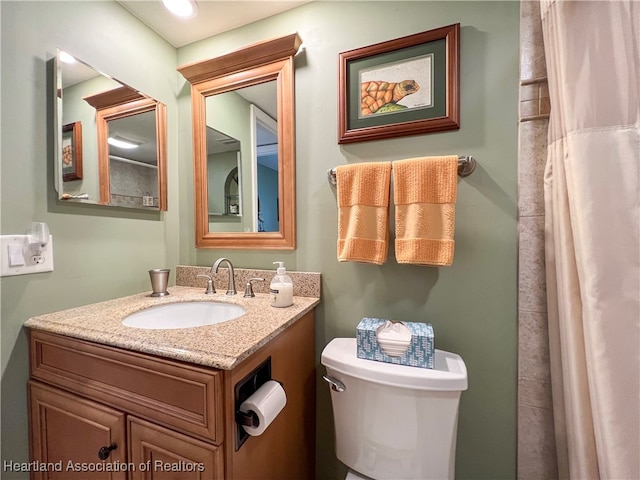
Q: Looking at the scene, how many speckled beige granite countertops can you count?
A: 1